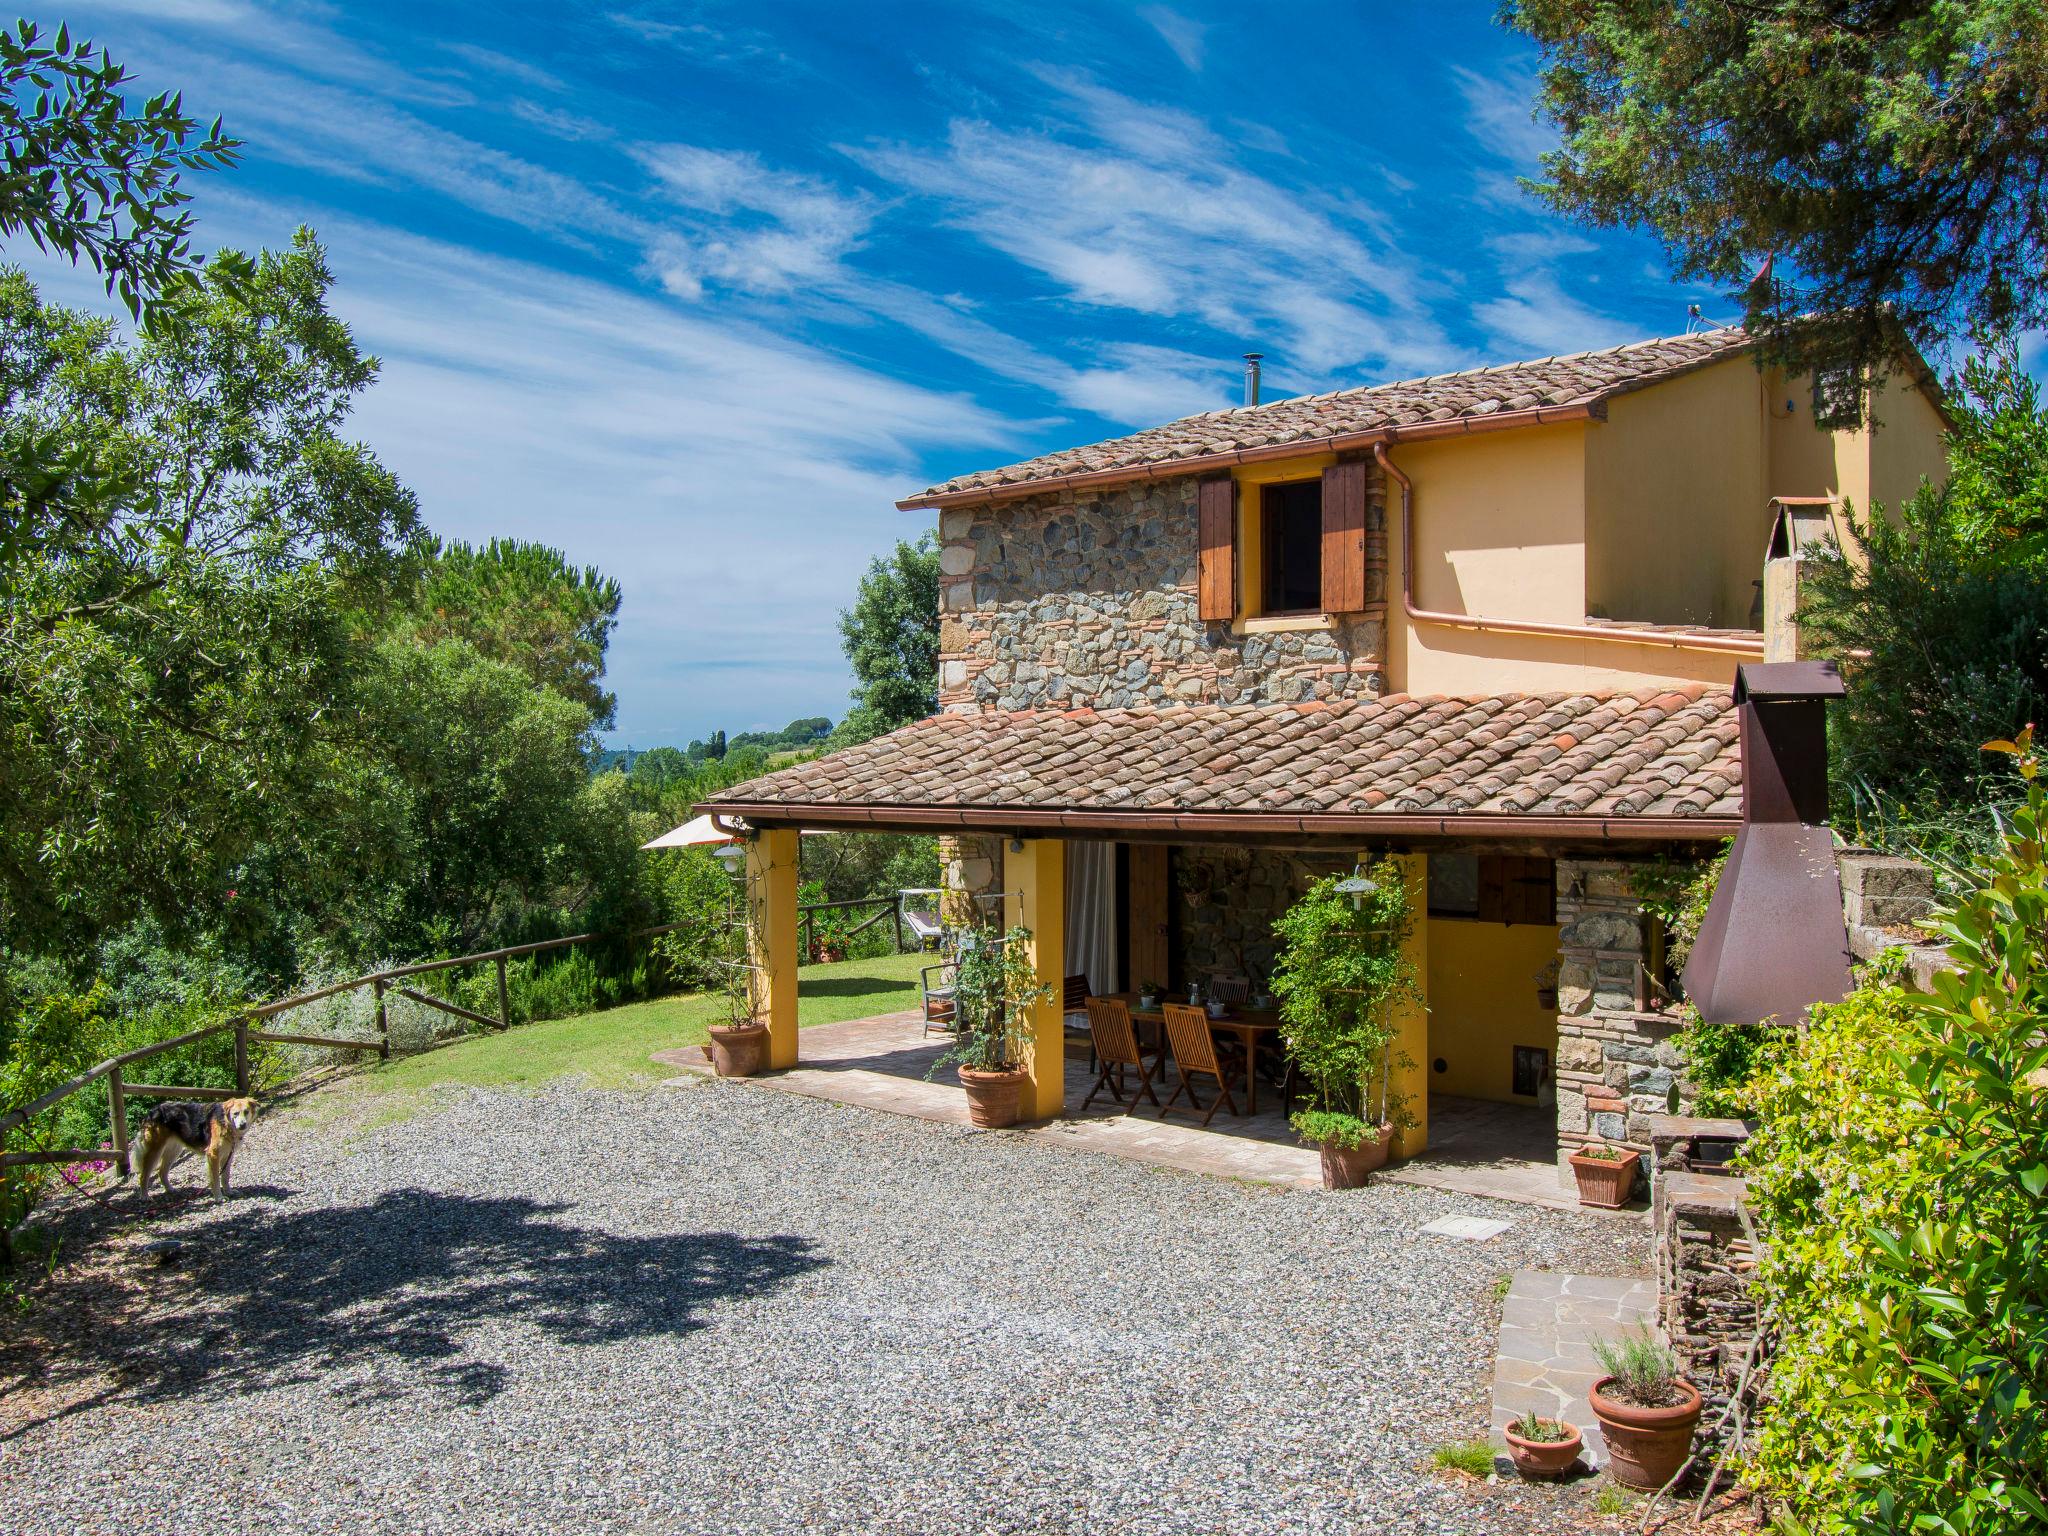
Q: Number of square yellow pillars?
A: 3